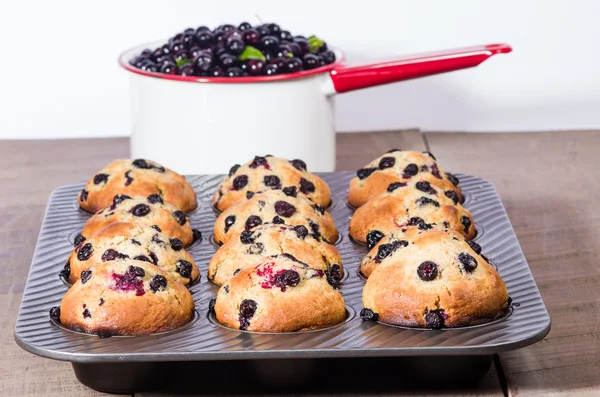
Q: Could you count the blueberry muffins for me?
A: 12